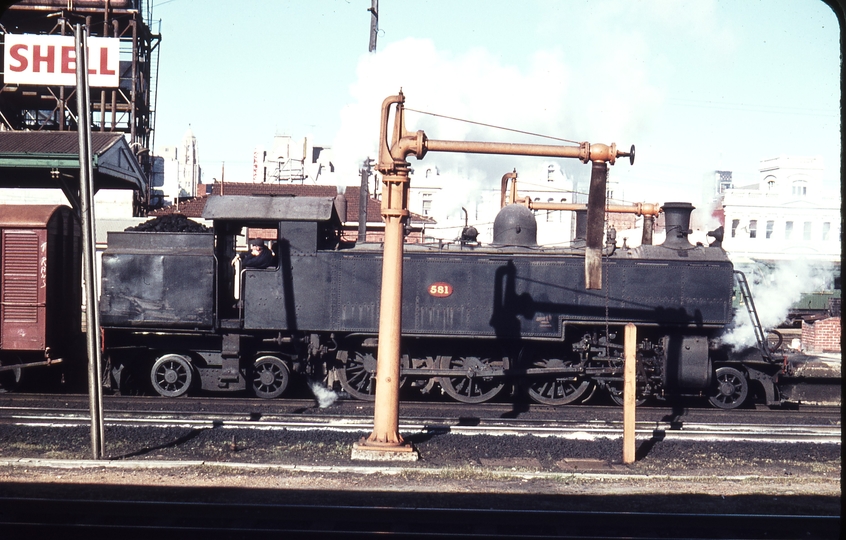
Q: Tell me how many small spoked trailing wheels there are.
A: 2